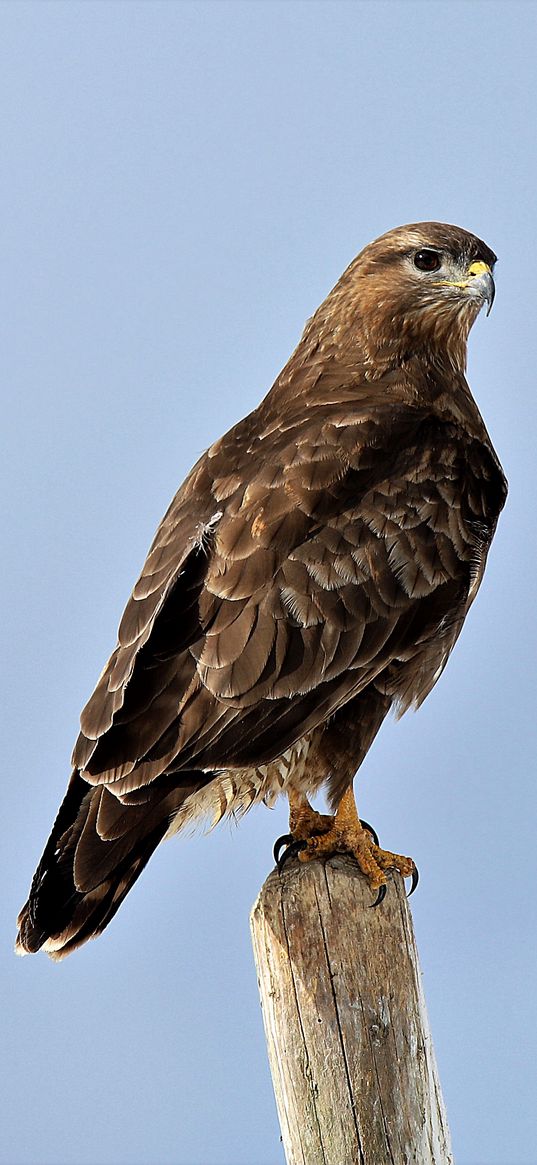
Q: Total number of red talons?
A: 0